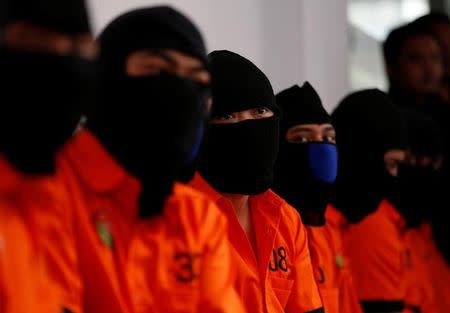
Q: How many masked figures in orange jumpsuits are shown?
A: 6